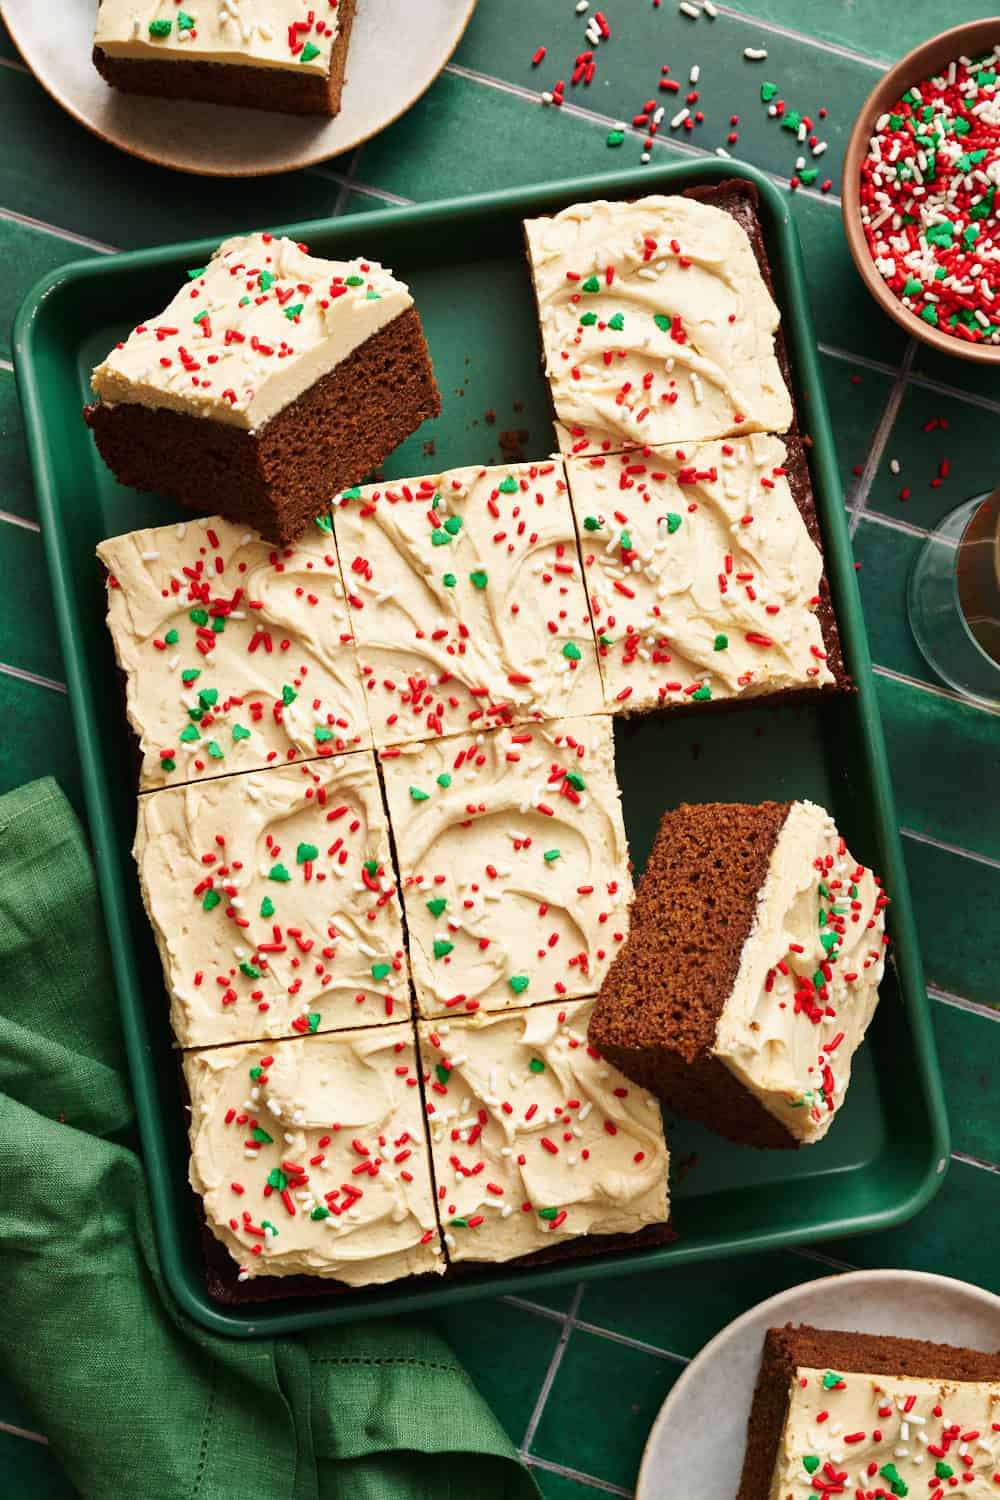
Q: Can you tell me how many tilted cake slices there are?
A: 2